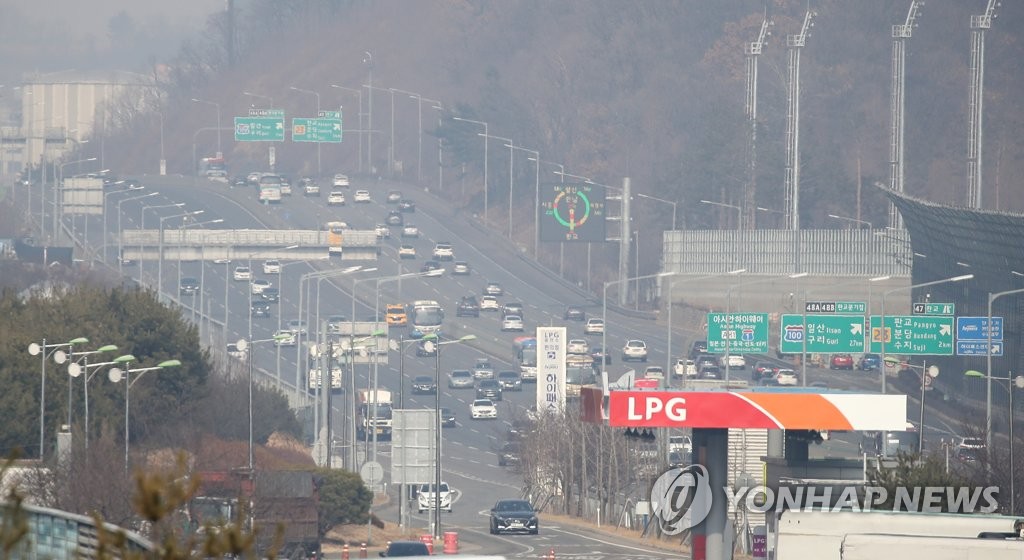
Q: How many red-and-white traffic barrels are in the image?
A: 2